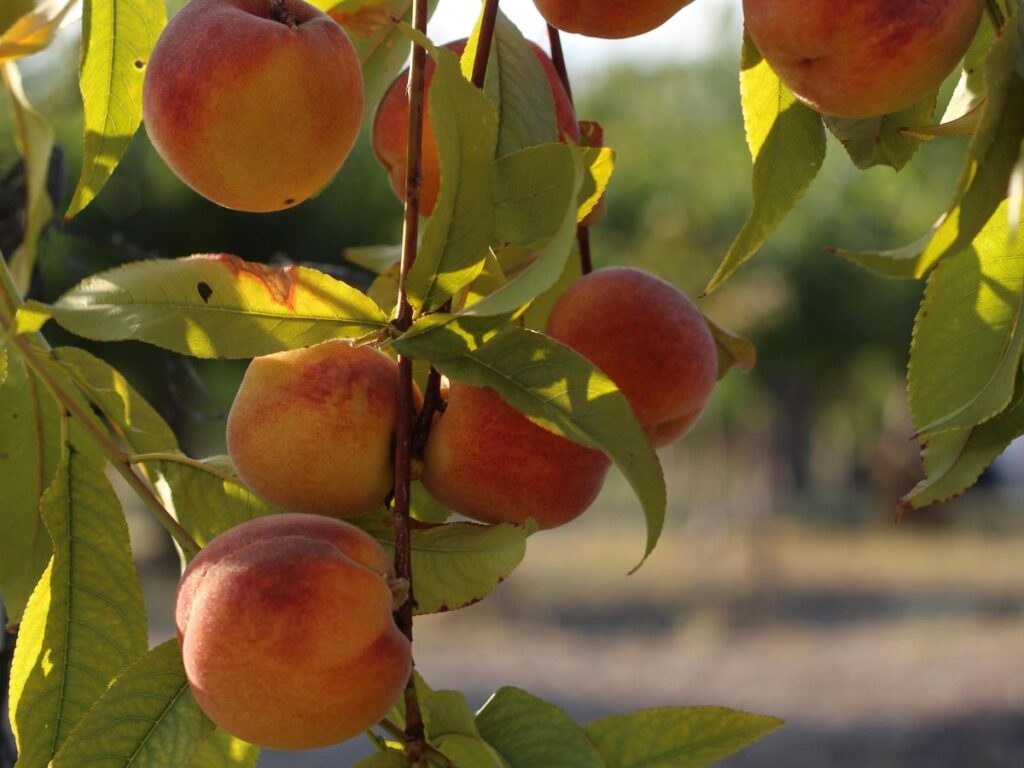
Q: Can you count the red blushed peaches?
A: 8